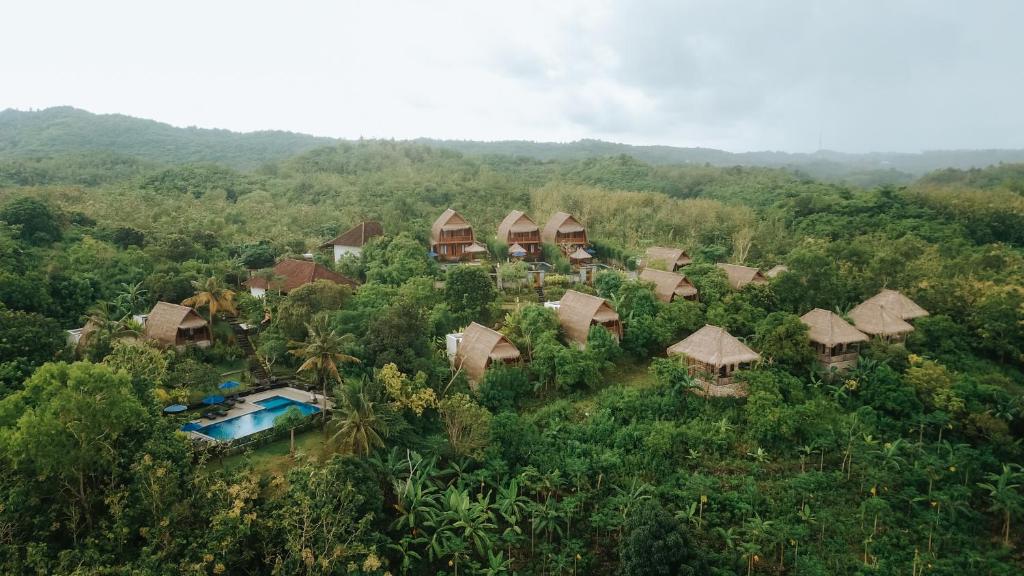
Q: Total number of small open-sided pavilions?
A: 3